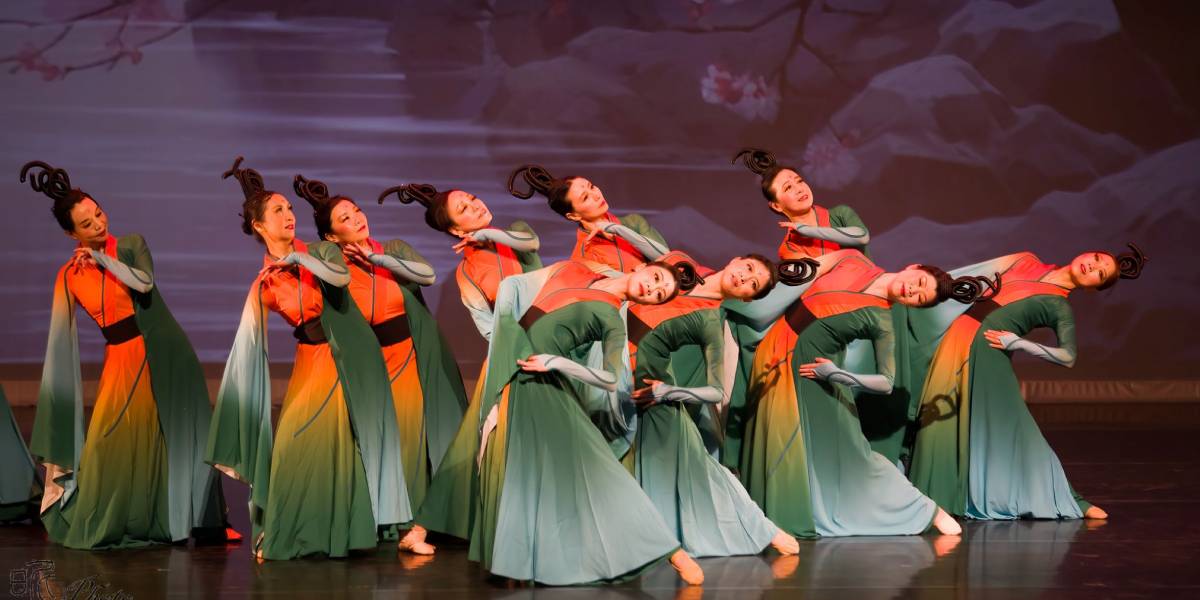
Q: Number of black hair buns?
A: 10